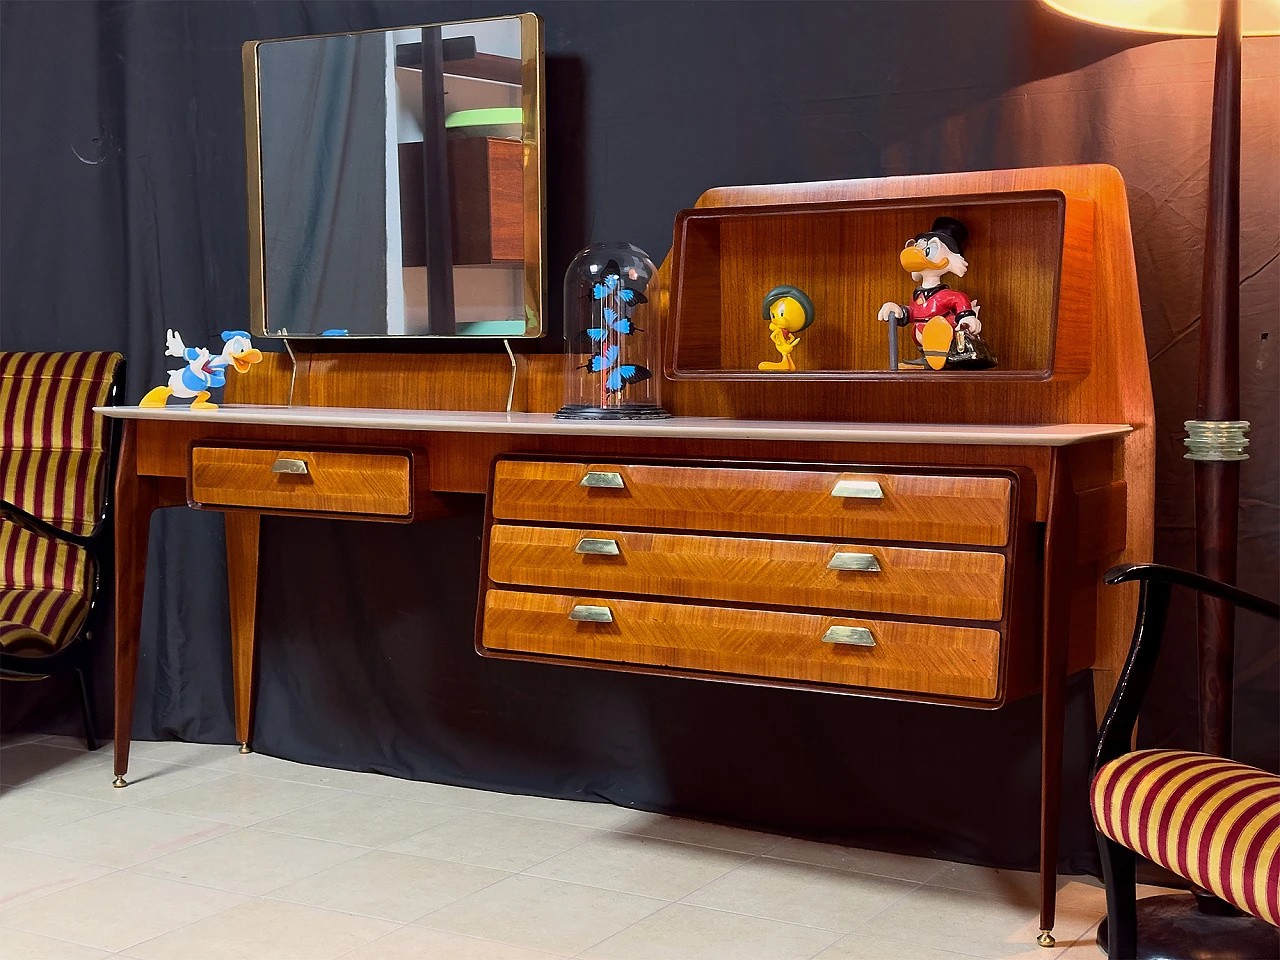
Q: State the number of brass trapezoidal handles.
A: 7